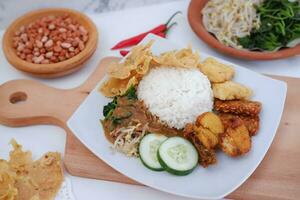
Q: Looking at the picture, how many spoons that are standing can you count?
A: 0